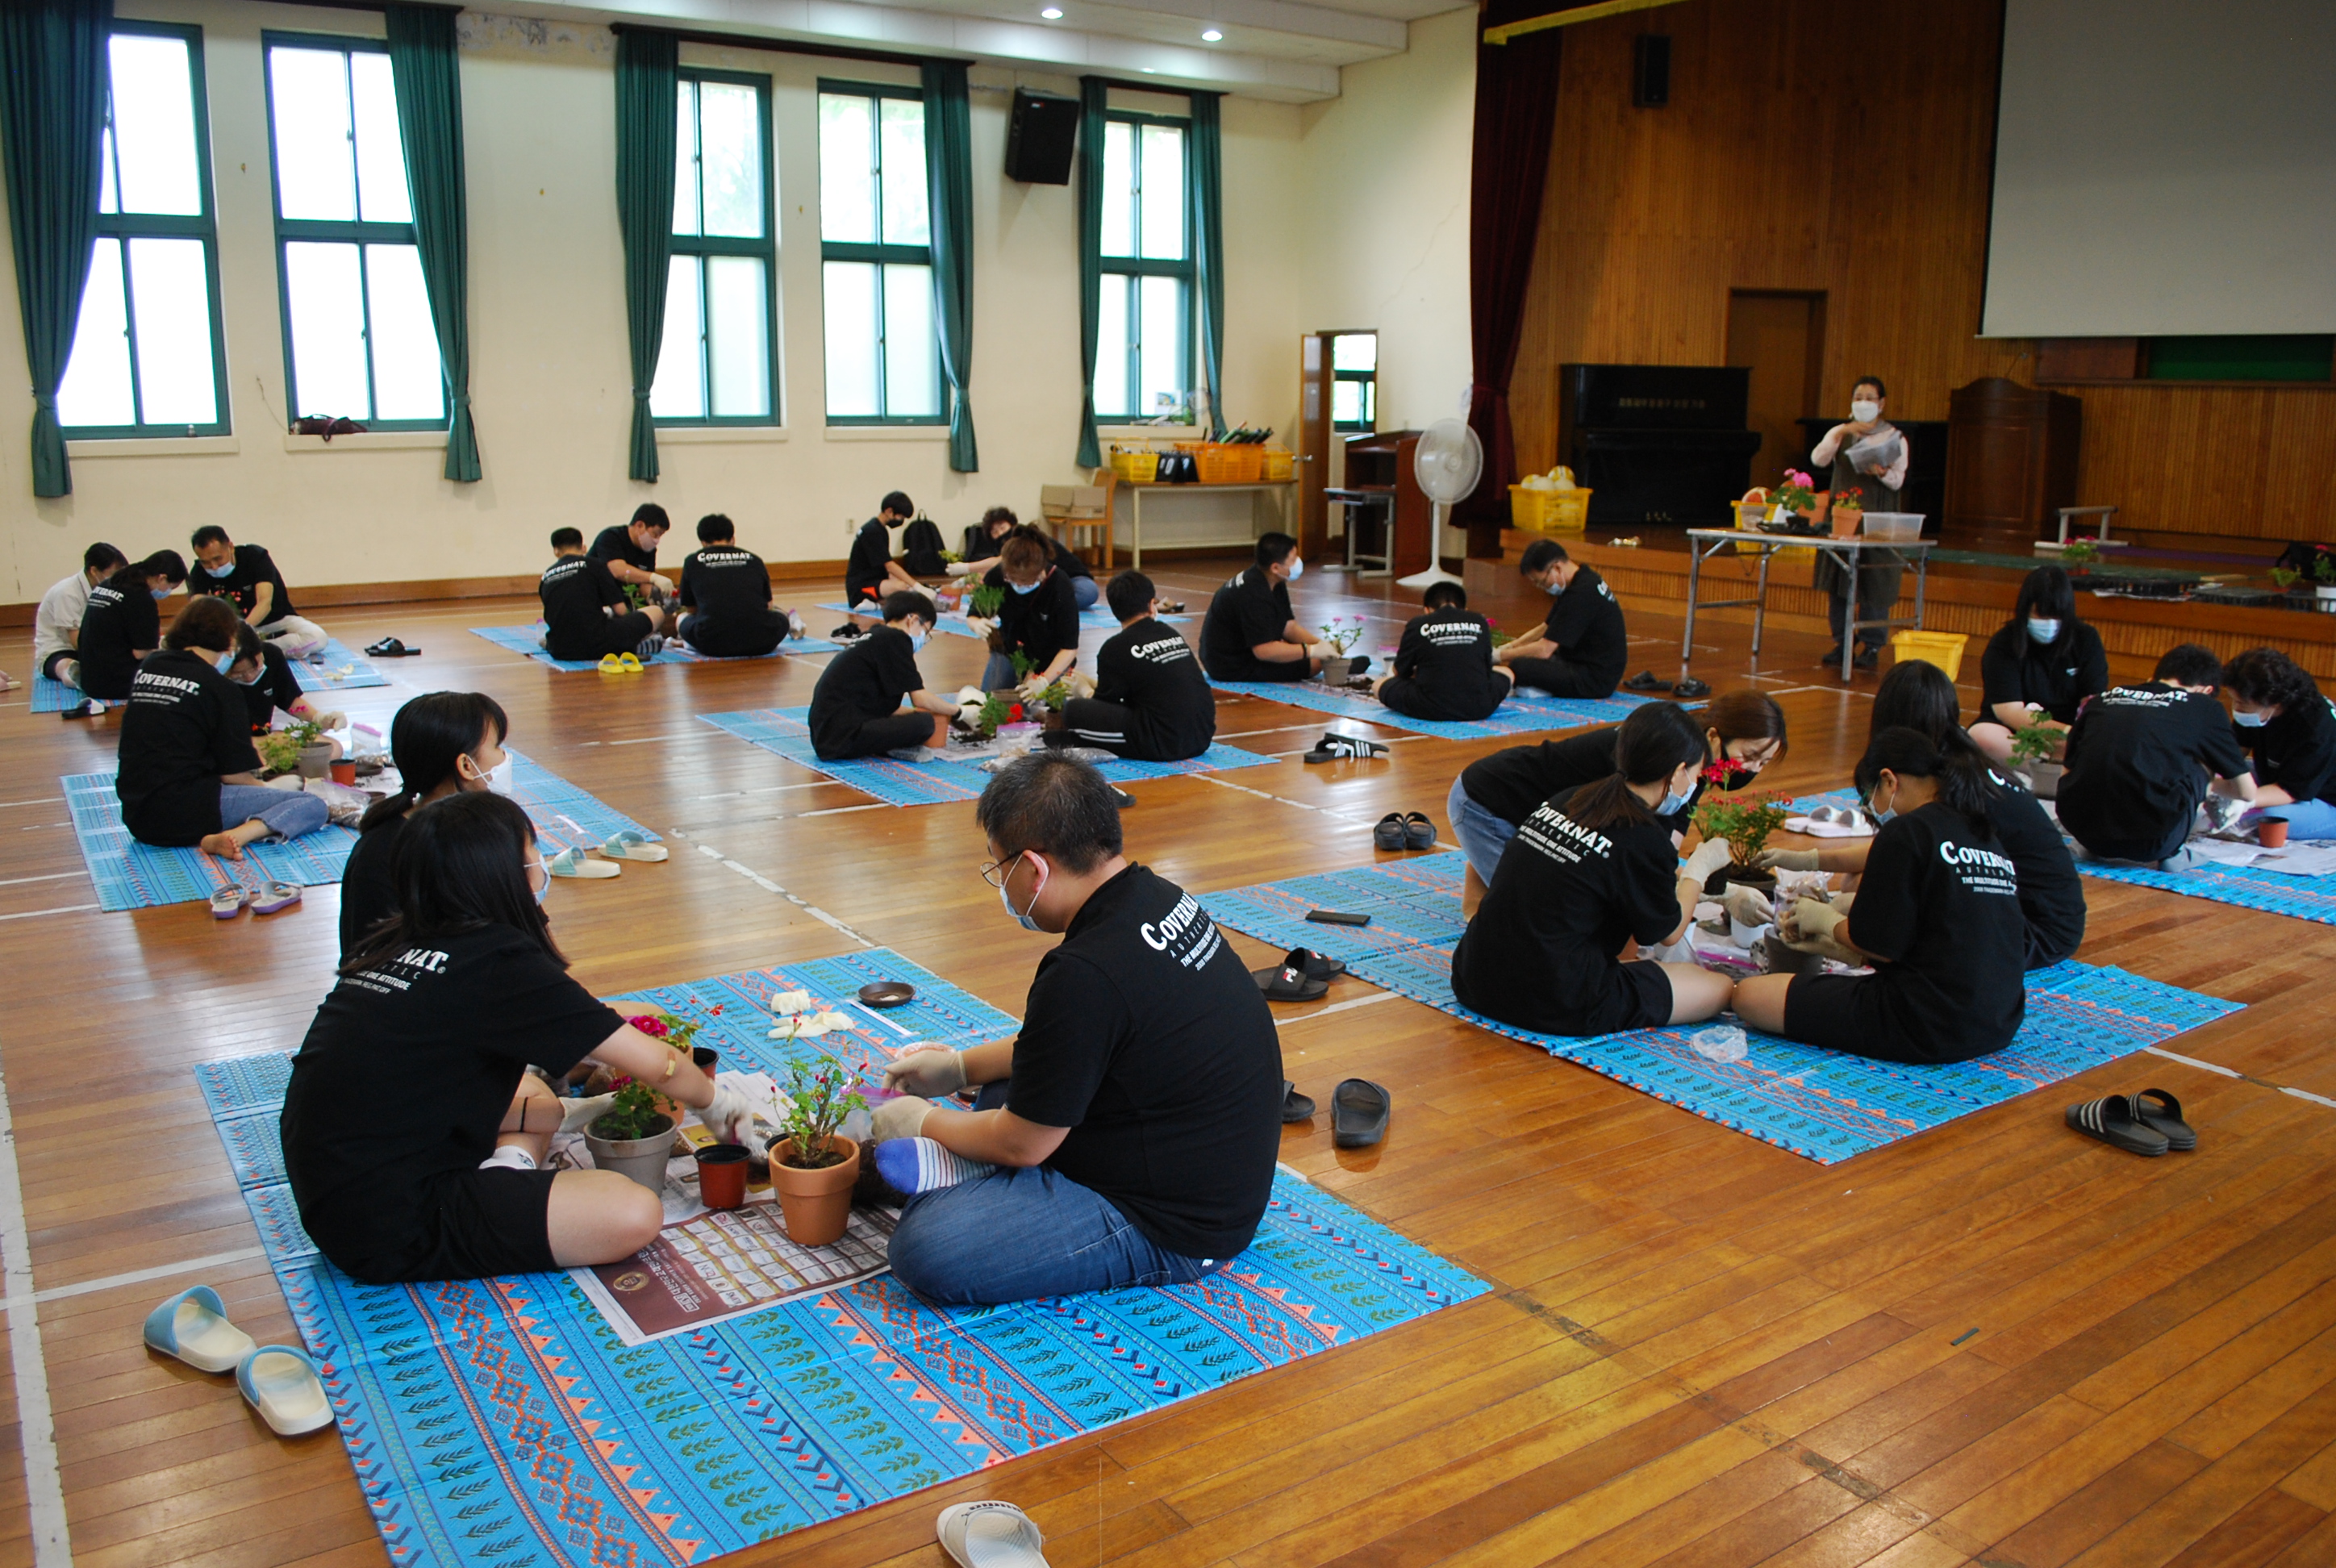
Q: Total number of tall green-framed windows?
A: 5